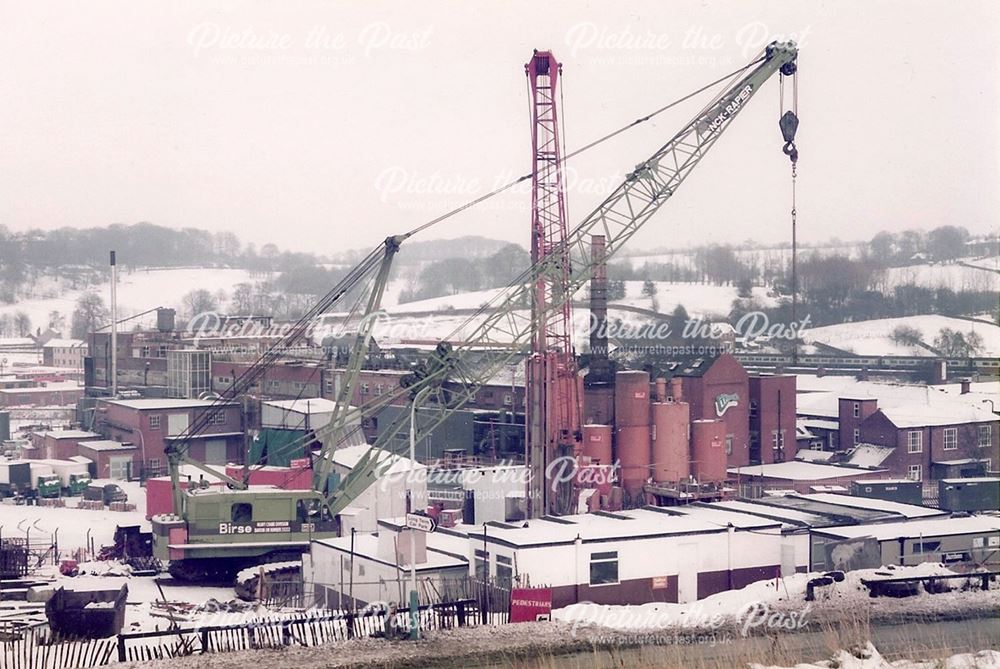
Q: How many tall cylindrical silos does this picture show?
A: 4